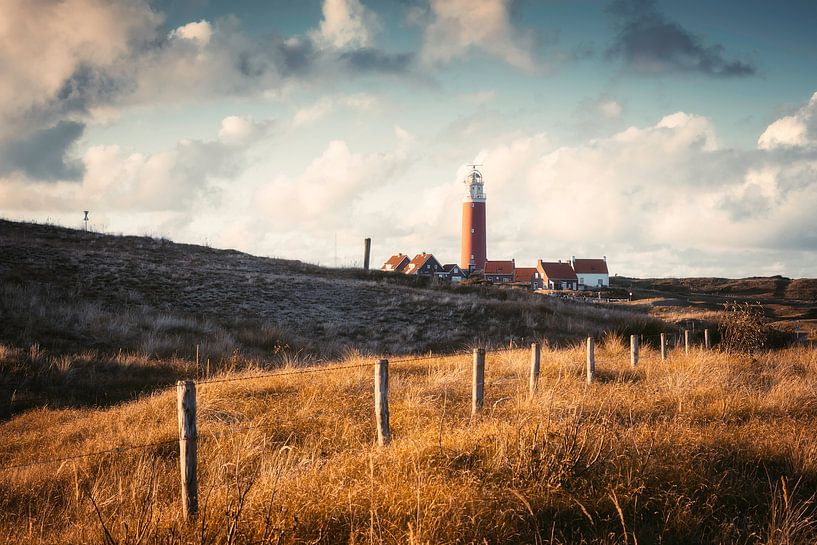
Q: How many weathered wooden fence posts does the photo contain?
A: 9